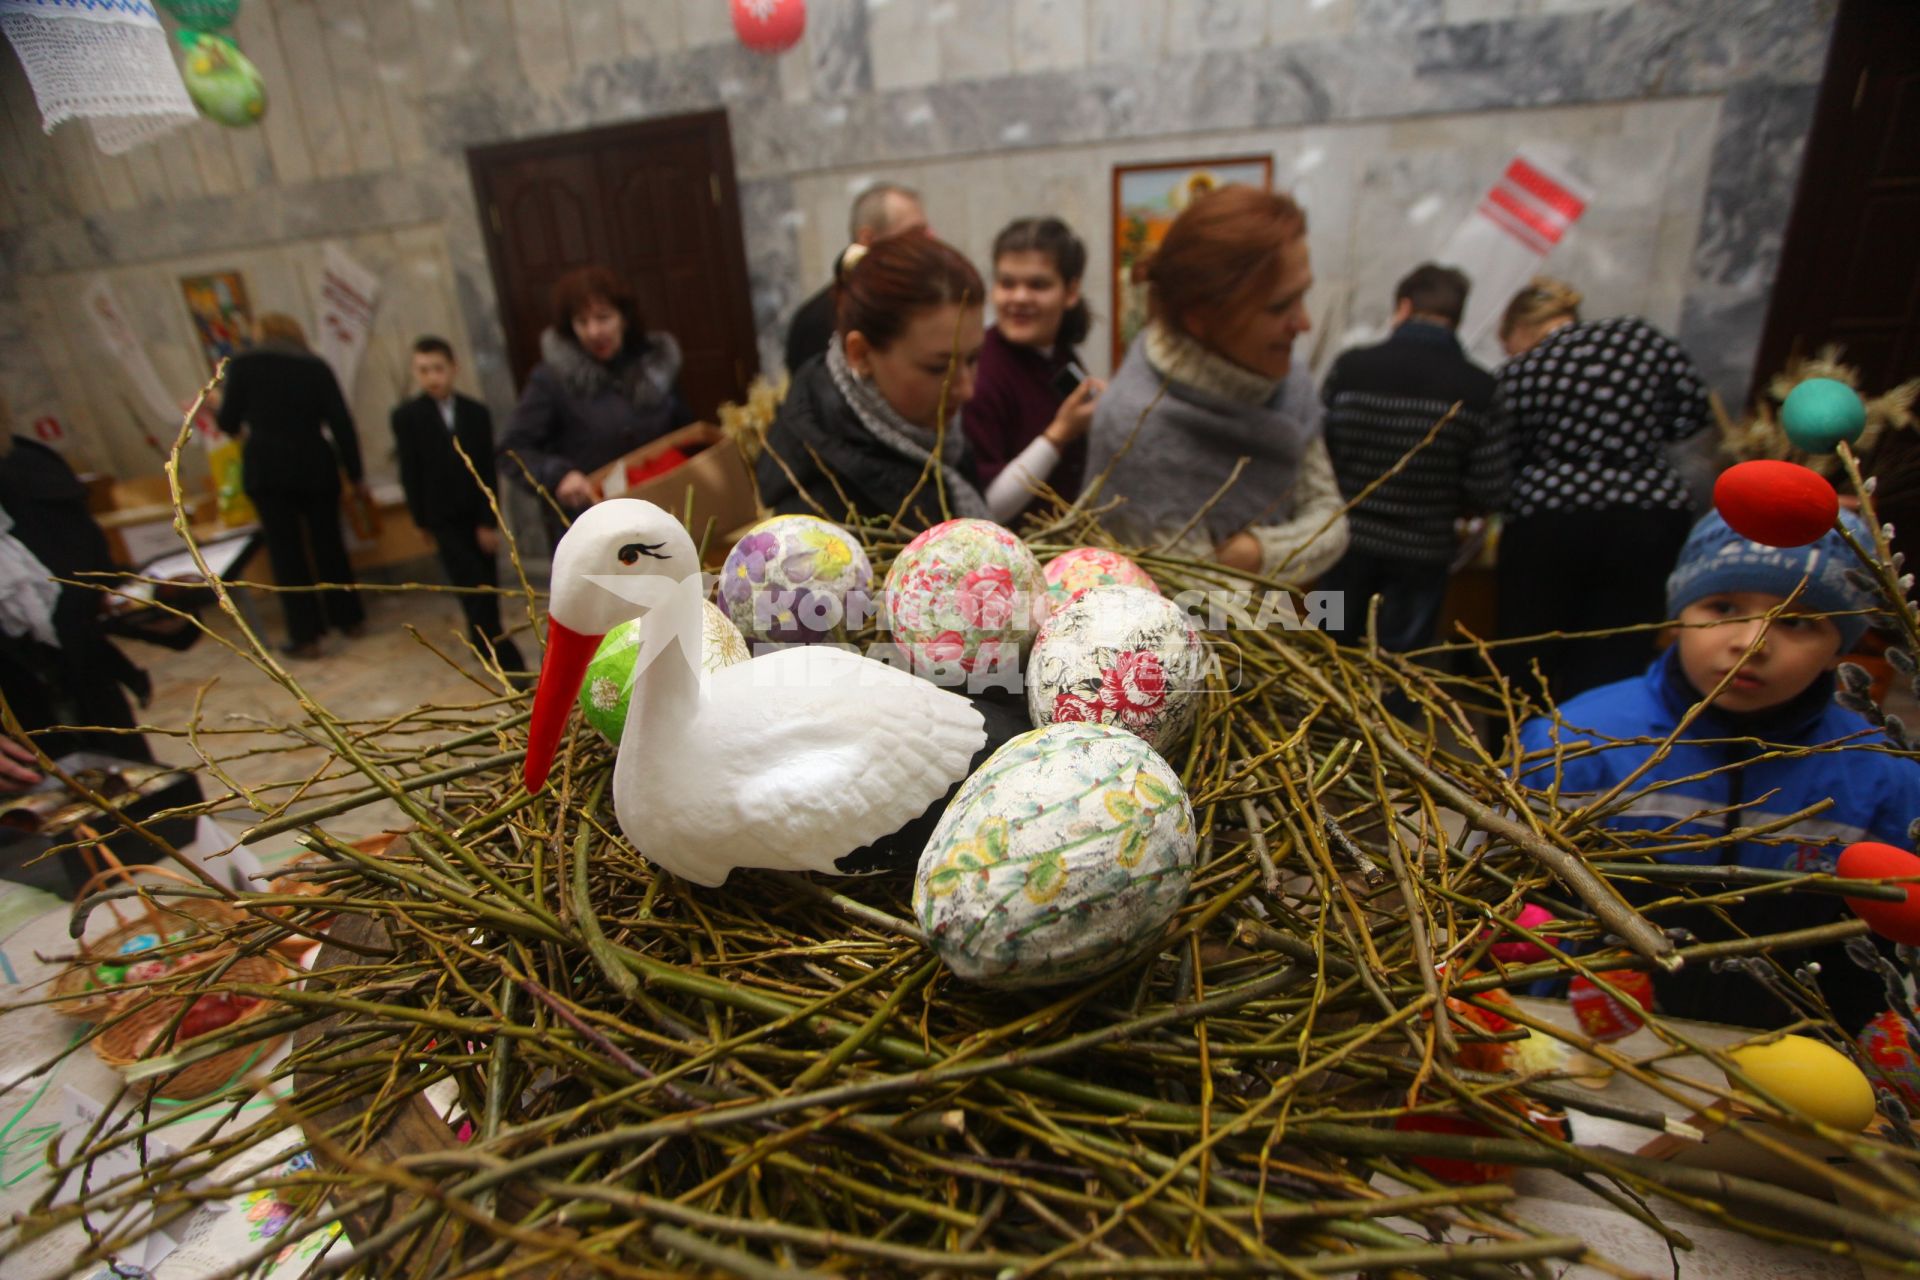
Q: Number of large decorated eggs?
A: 6